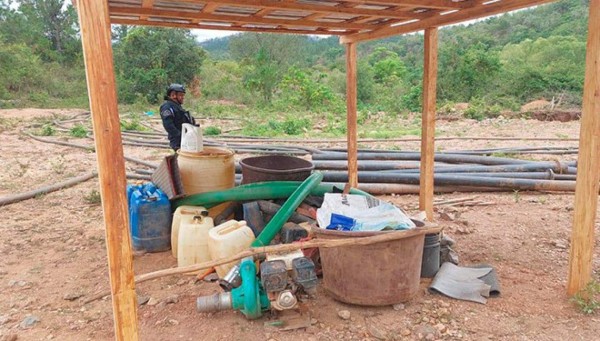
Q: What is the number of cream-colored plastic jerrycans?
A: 3